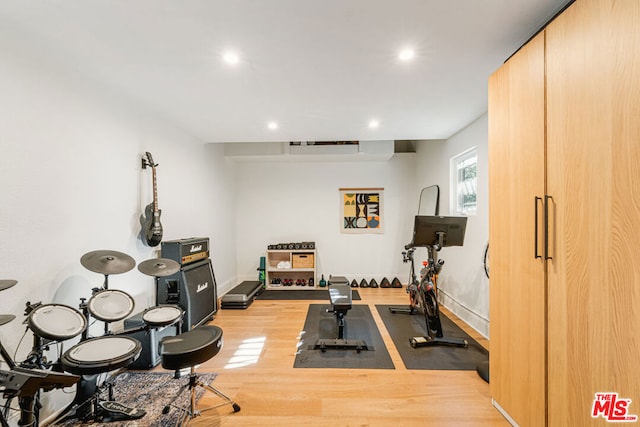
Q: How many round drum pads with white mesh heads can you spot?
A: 4